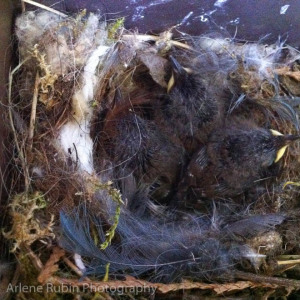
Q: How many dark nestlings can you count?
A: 3